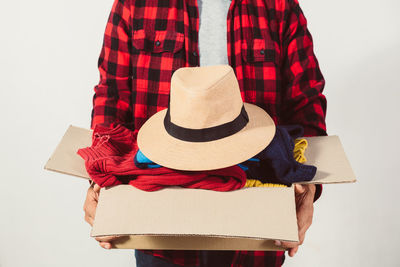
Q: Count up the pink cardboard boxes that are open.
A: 0